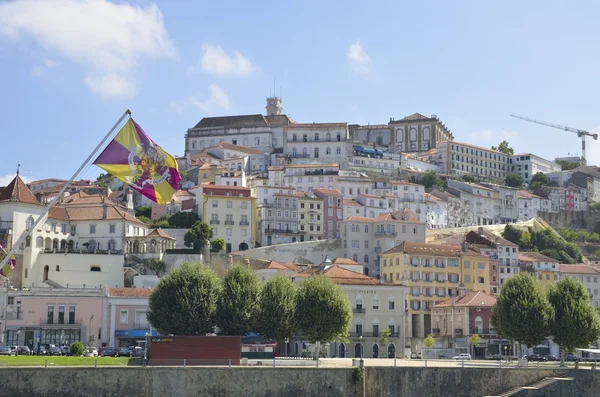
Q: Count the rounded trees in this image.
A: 6